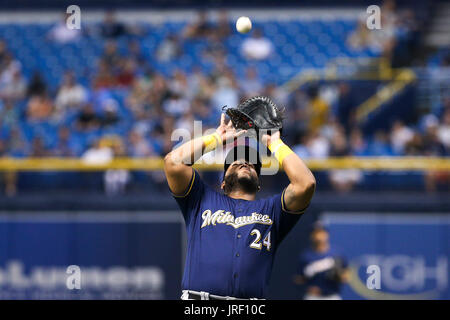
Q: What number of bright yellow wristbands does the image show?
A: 2